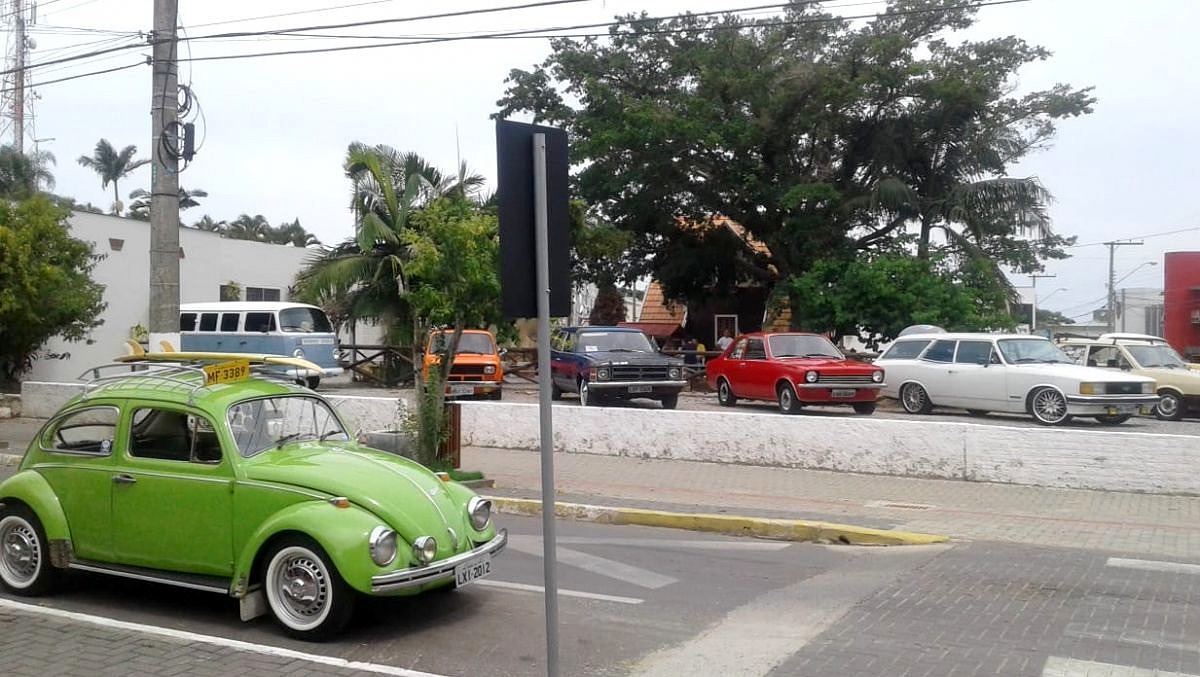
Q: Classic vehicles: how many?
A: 7